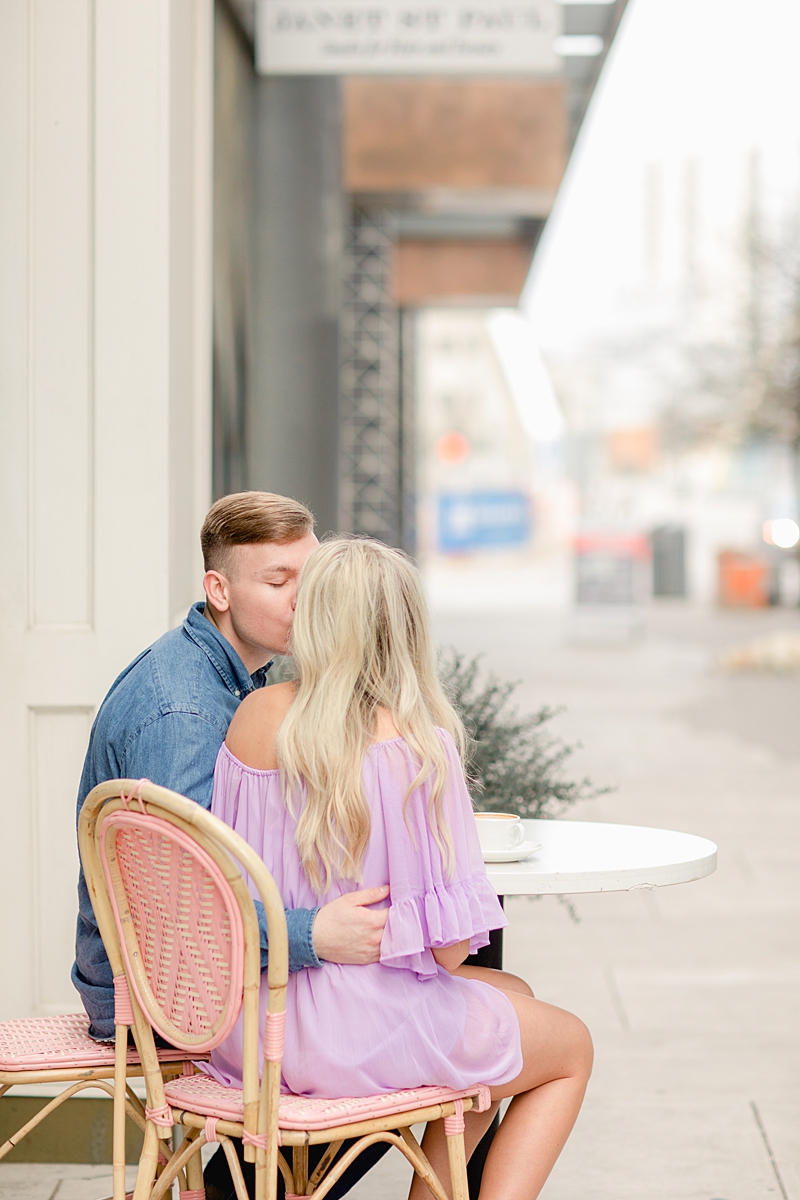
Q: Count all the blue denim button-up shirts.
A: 1